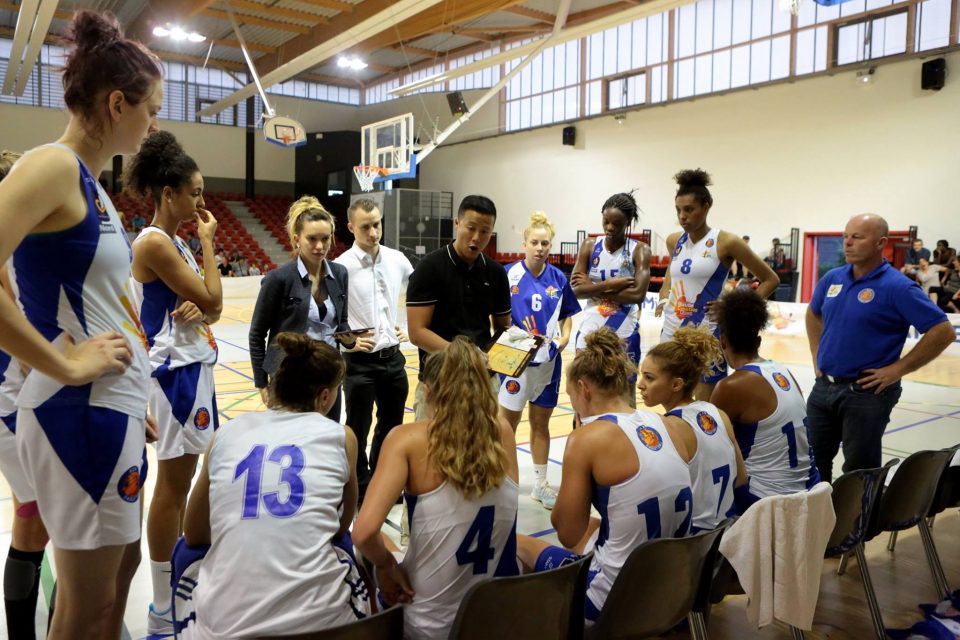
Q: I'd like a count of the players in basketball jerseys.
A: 11